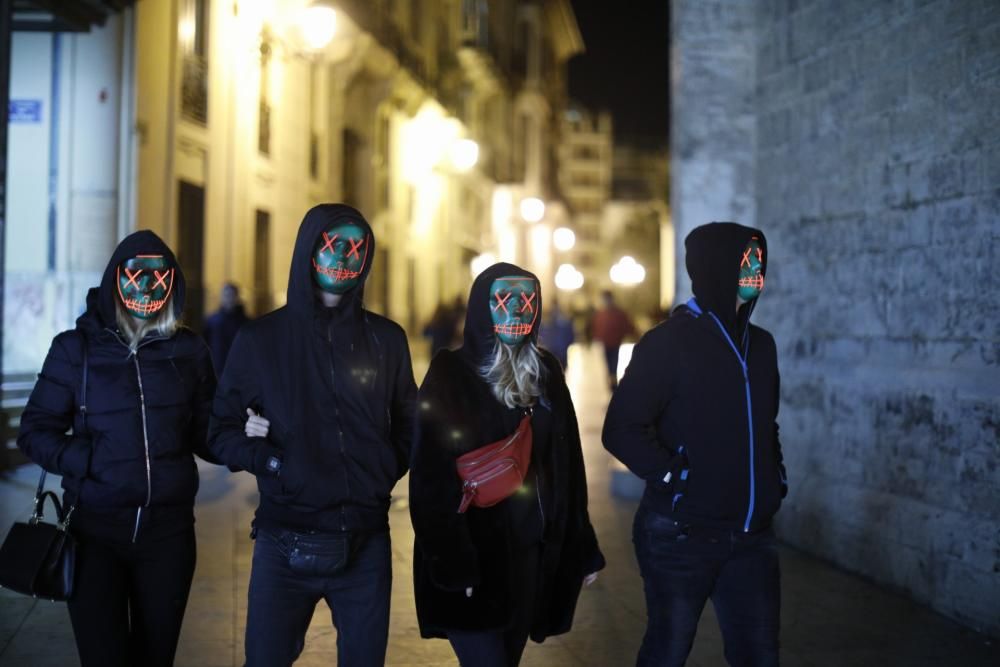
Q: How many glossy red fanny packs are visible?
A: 1